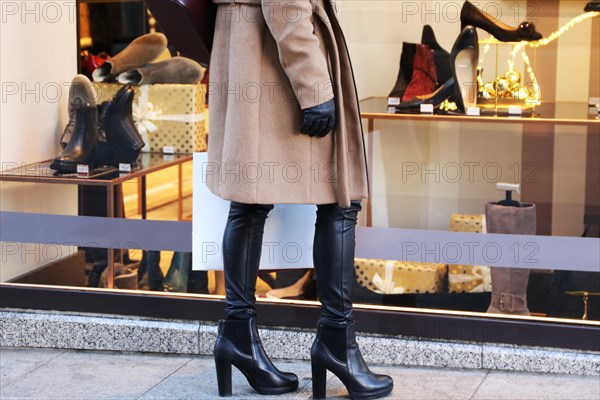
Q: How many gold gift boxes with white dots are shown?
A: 3